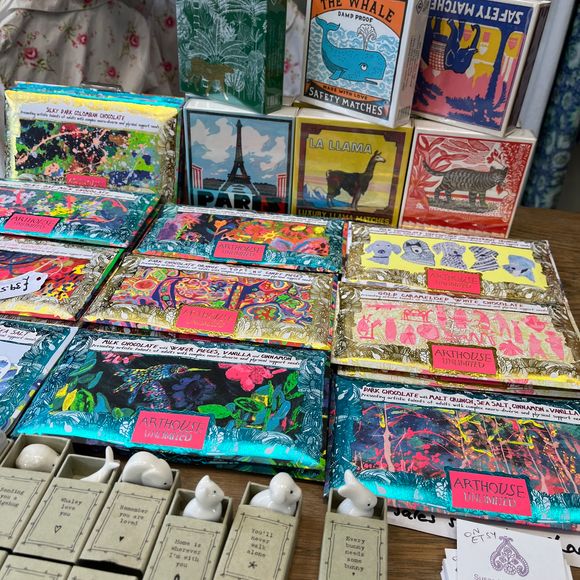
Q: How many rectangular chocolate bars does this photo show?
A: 10